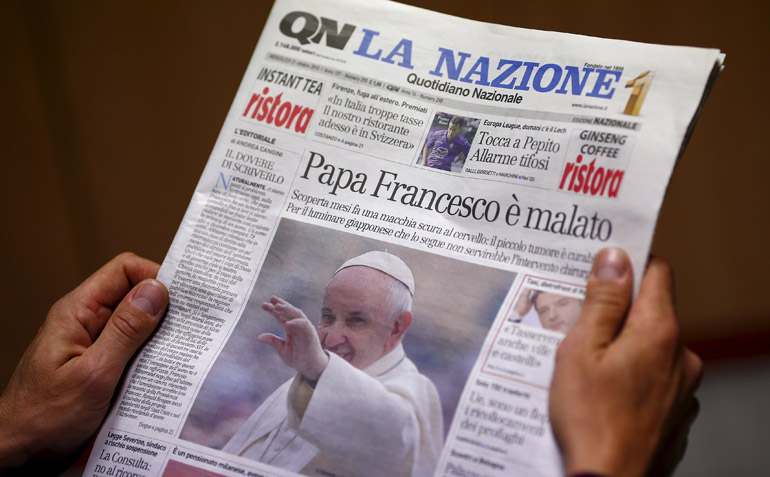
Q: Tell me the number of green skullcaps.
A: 0